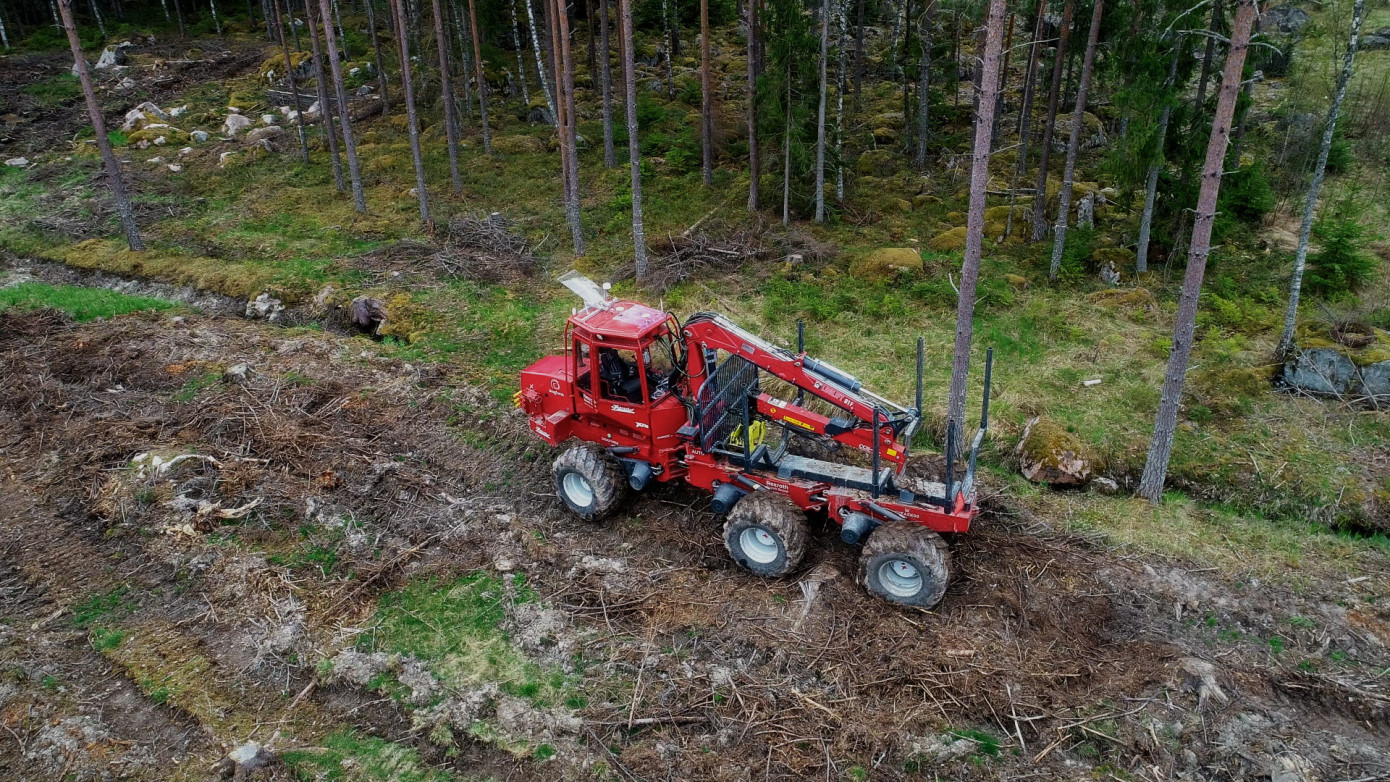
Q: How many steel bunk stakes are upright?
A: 6